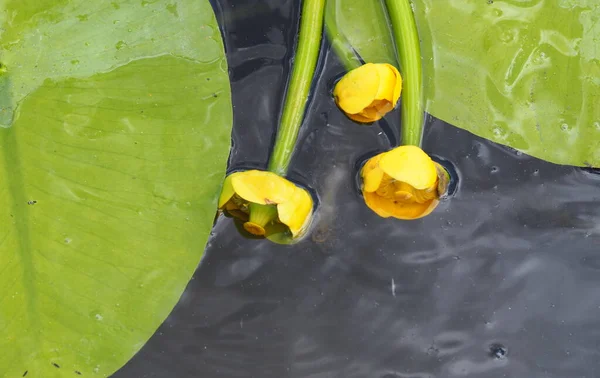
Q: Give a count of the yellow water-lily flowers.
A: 3